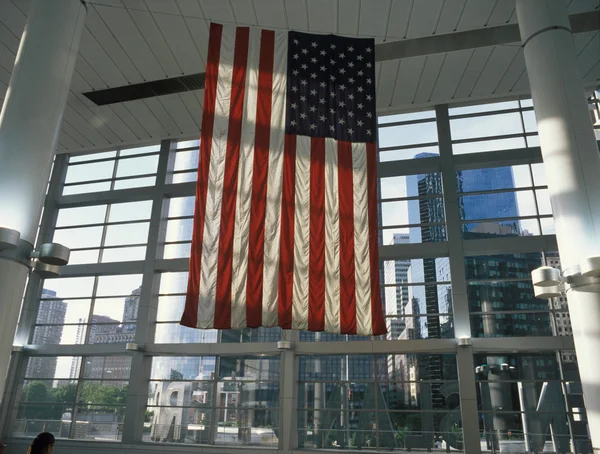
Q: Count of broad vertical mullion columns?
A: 4